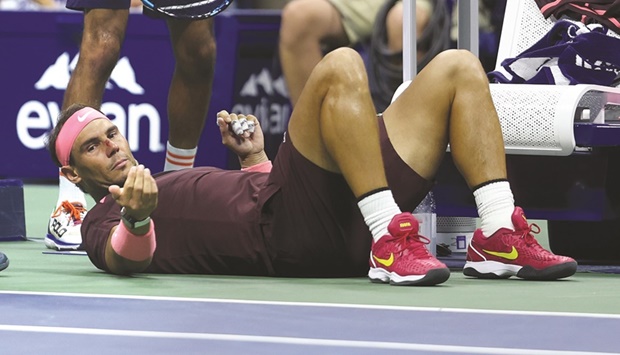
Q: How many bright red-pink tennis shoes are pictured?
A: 2